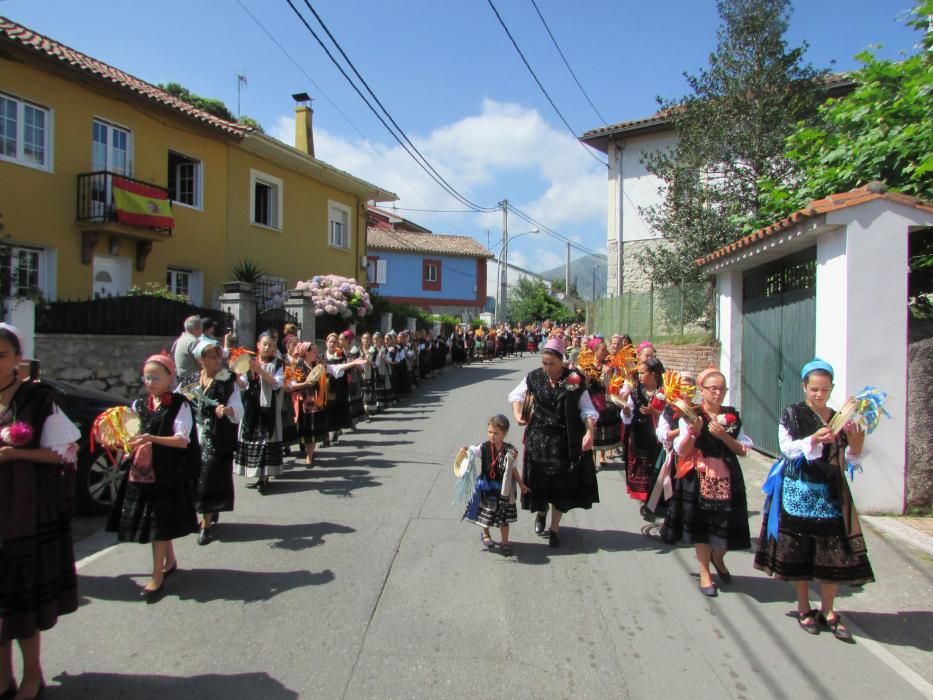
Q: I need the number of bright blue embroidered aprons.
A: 1